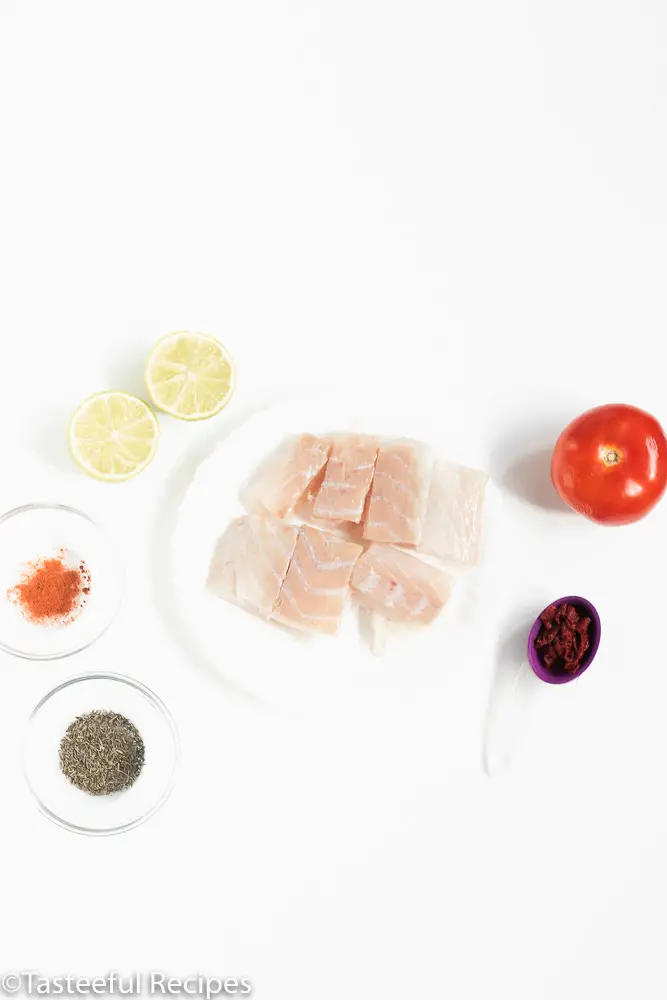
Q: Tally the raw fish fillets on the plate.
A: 7